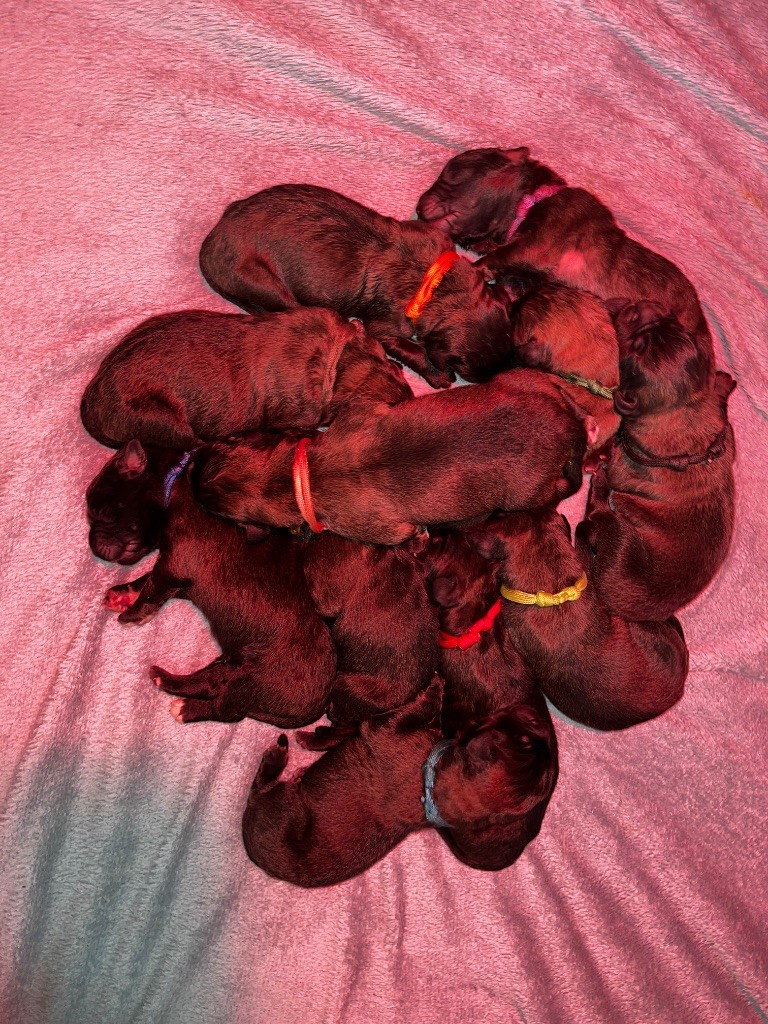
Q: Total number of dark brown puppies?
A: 11